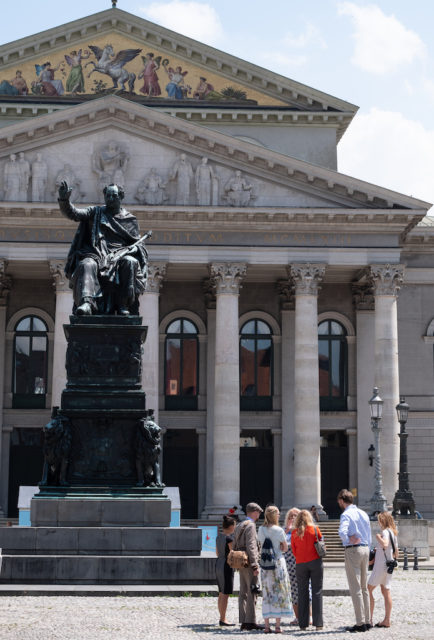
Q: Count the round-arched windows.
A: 4